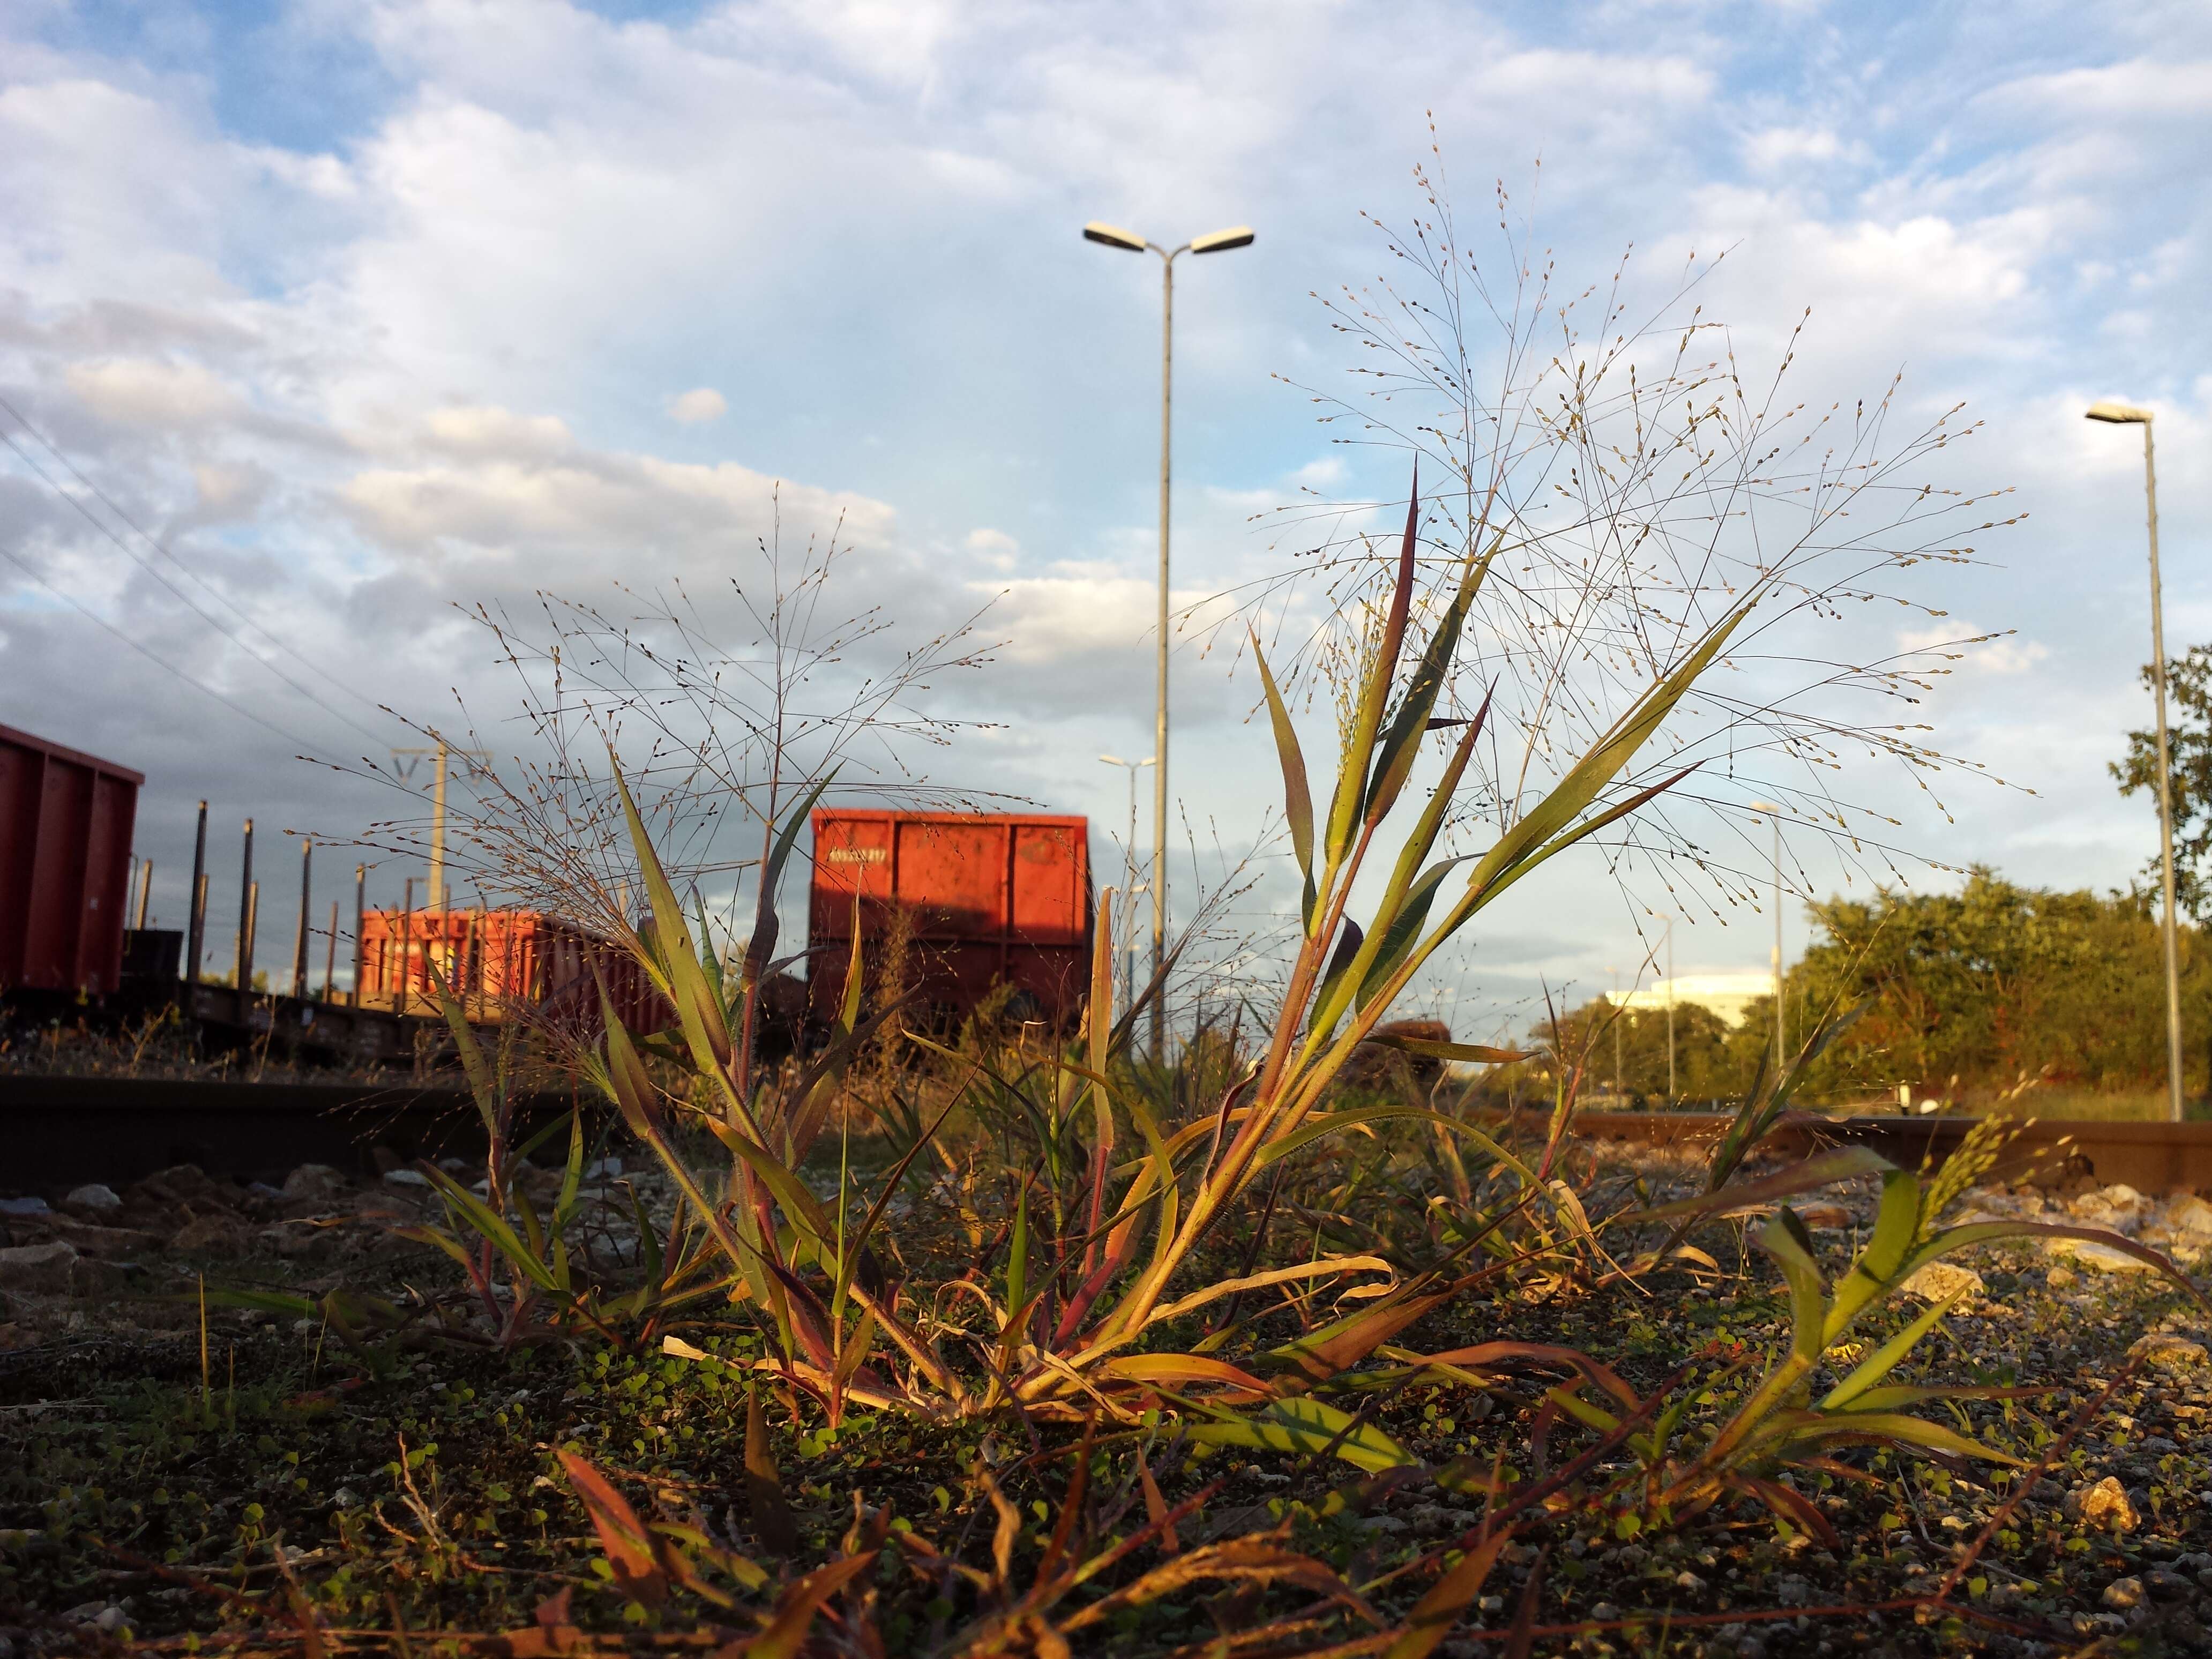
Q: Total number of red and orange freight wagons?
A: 3